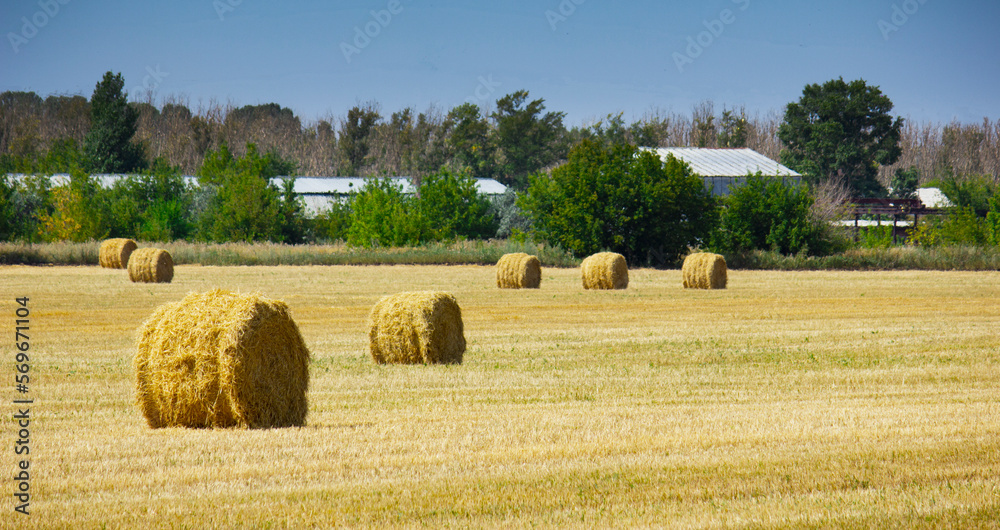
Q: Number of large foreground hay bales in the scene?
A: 2